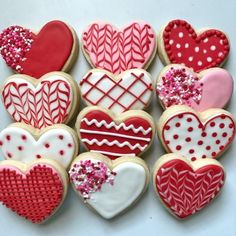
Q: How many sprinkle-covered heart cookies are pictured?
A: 3